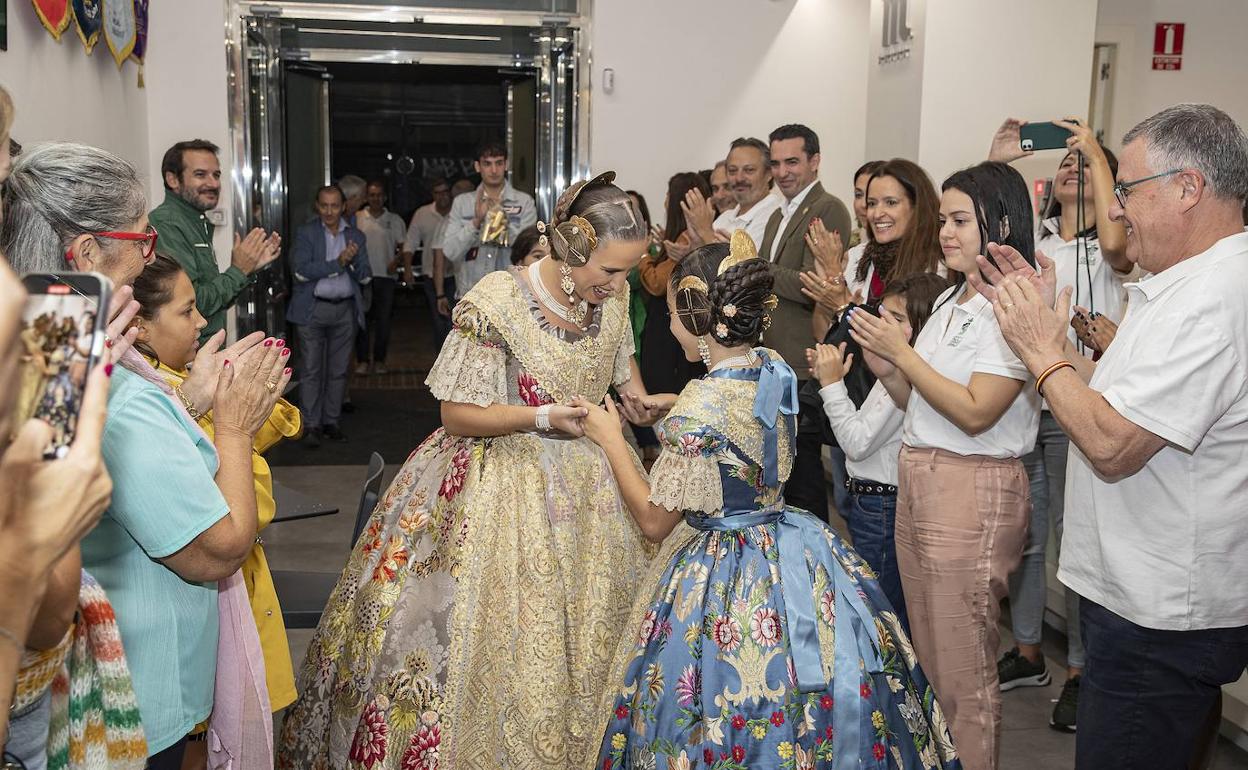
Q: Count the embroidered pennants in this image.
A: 4